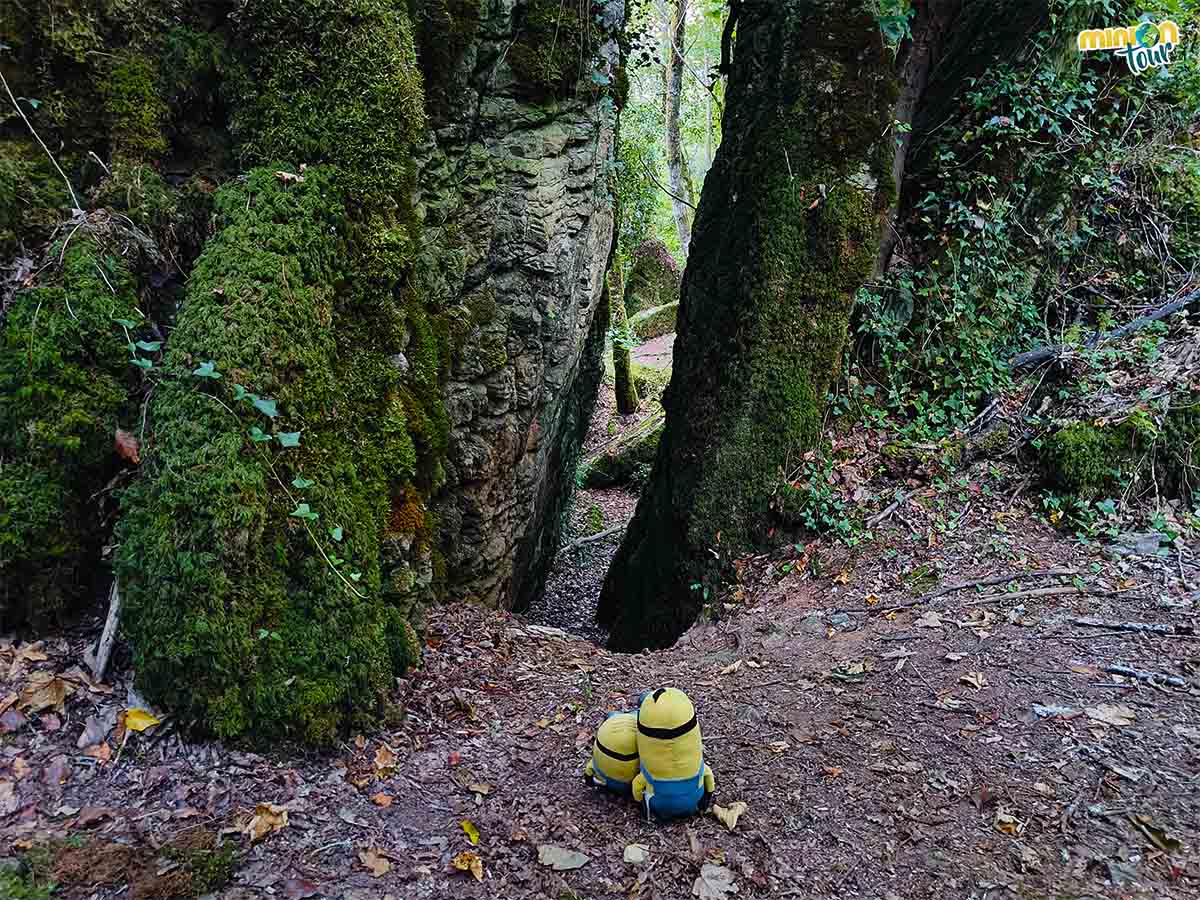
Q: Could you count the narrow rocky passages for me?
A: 1